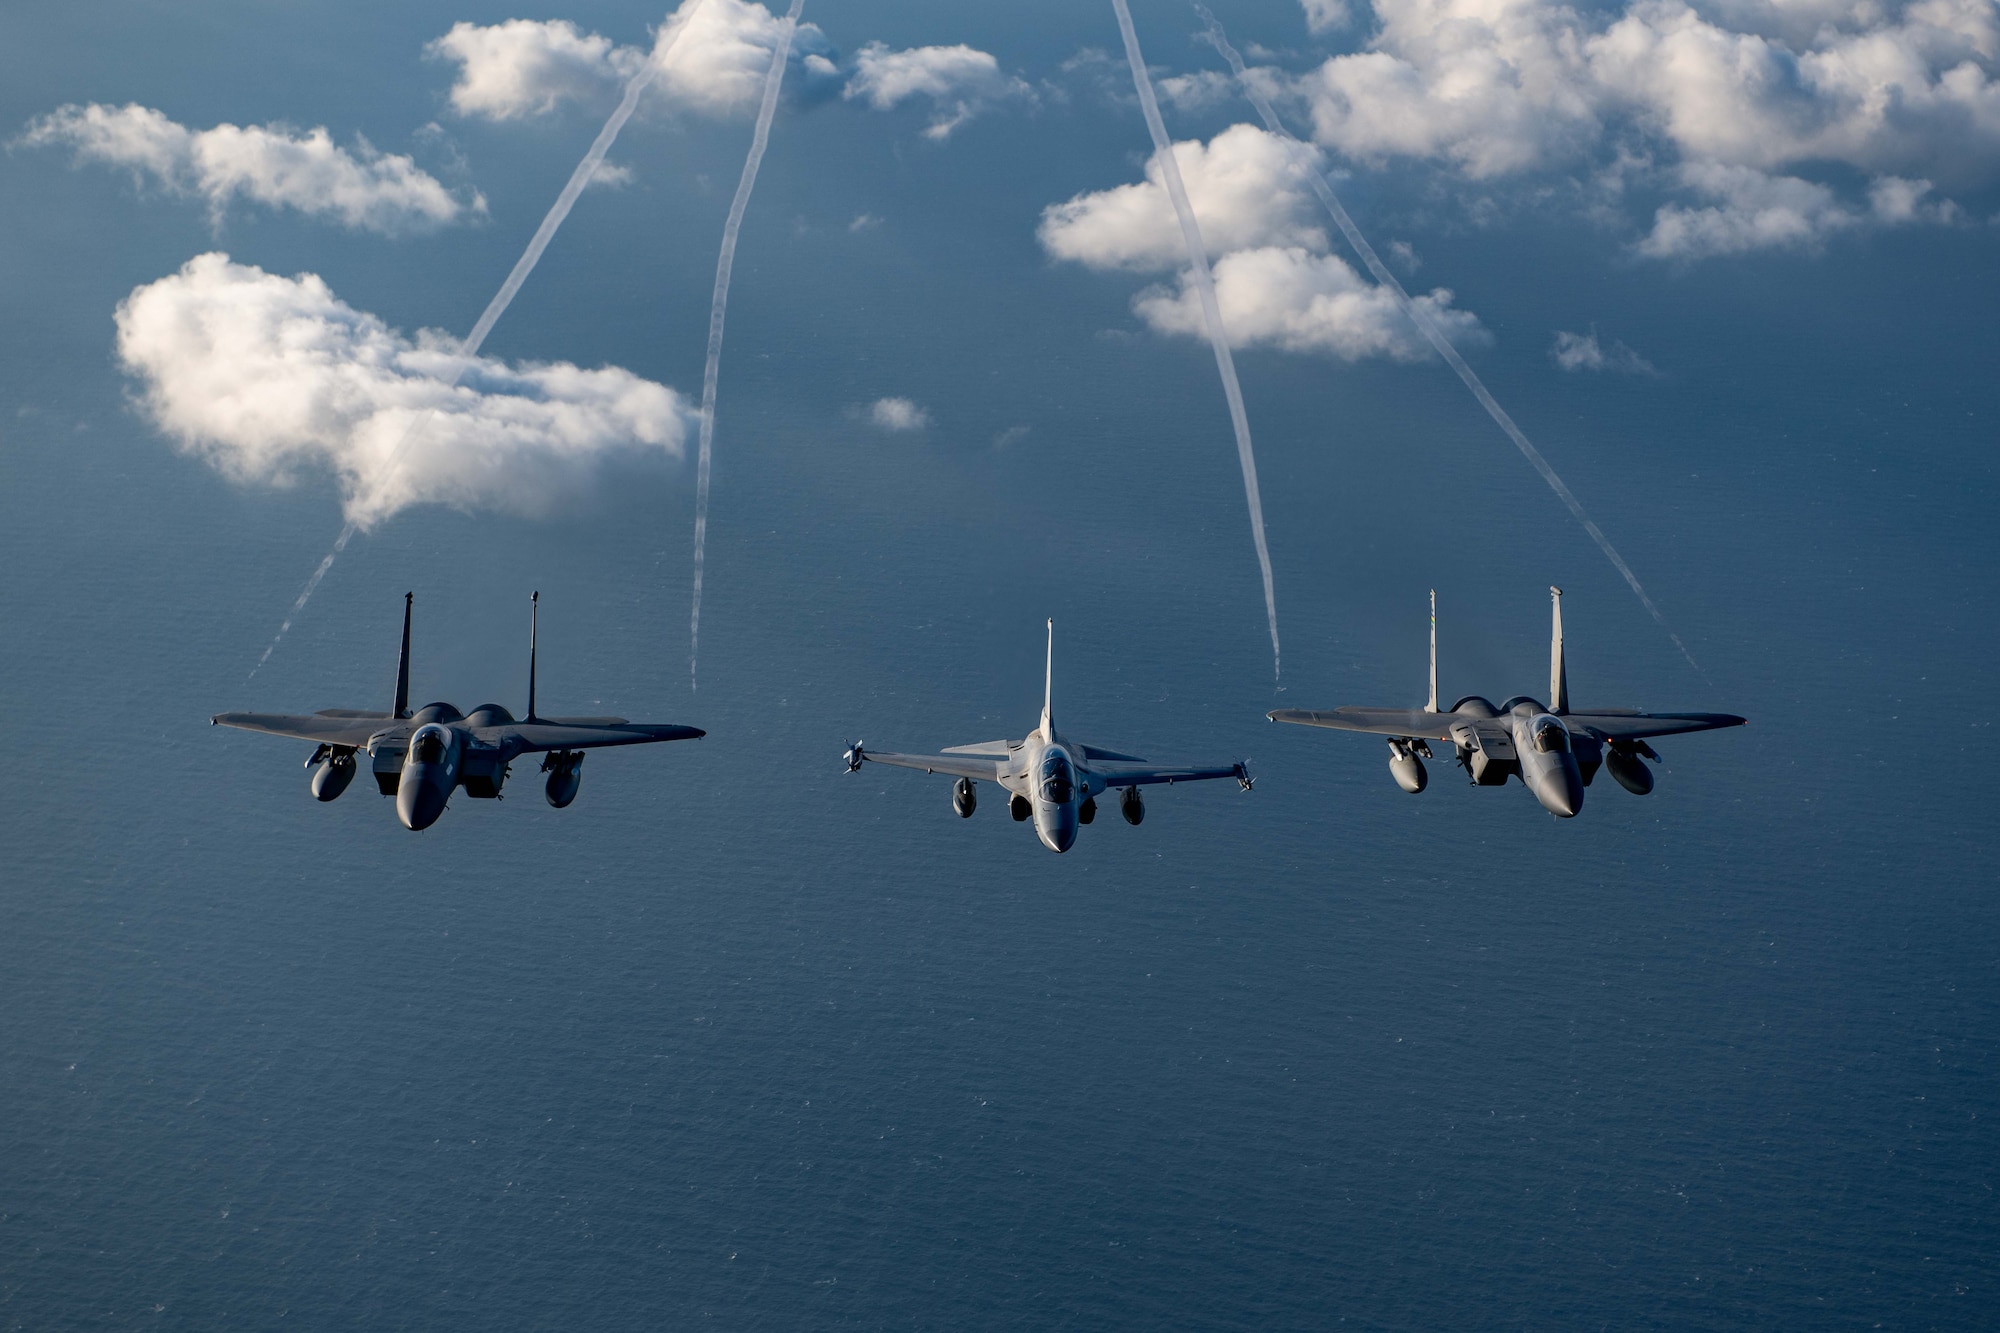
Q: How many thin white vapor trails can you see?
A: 4